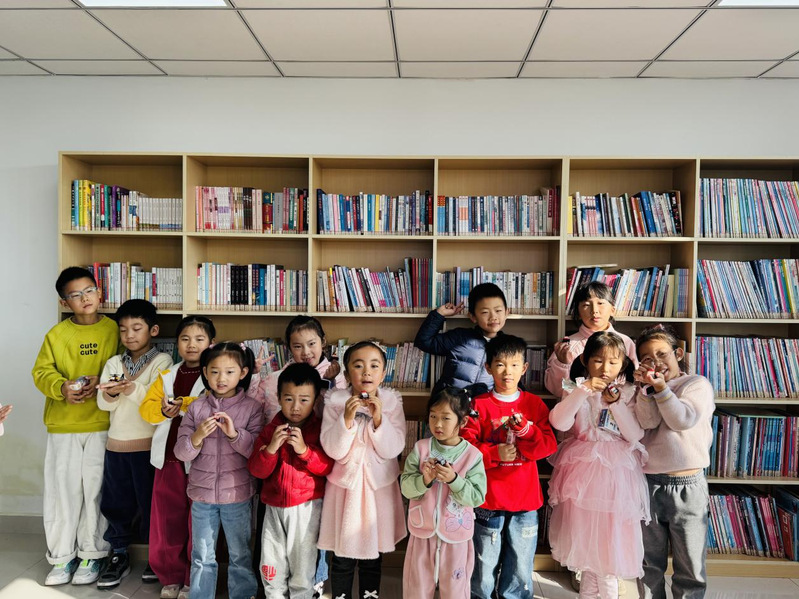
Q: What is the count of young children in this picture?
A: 13